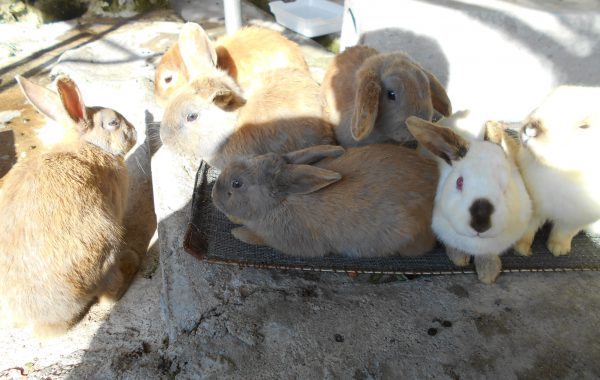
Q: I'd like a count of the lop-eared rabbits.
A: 1